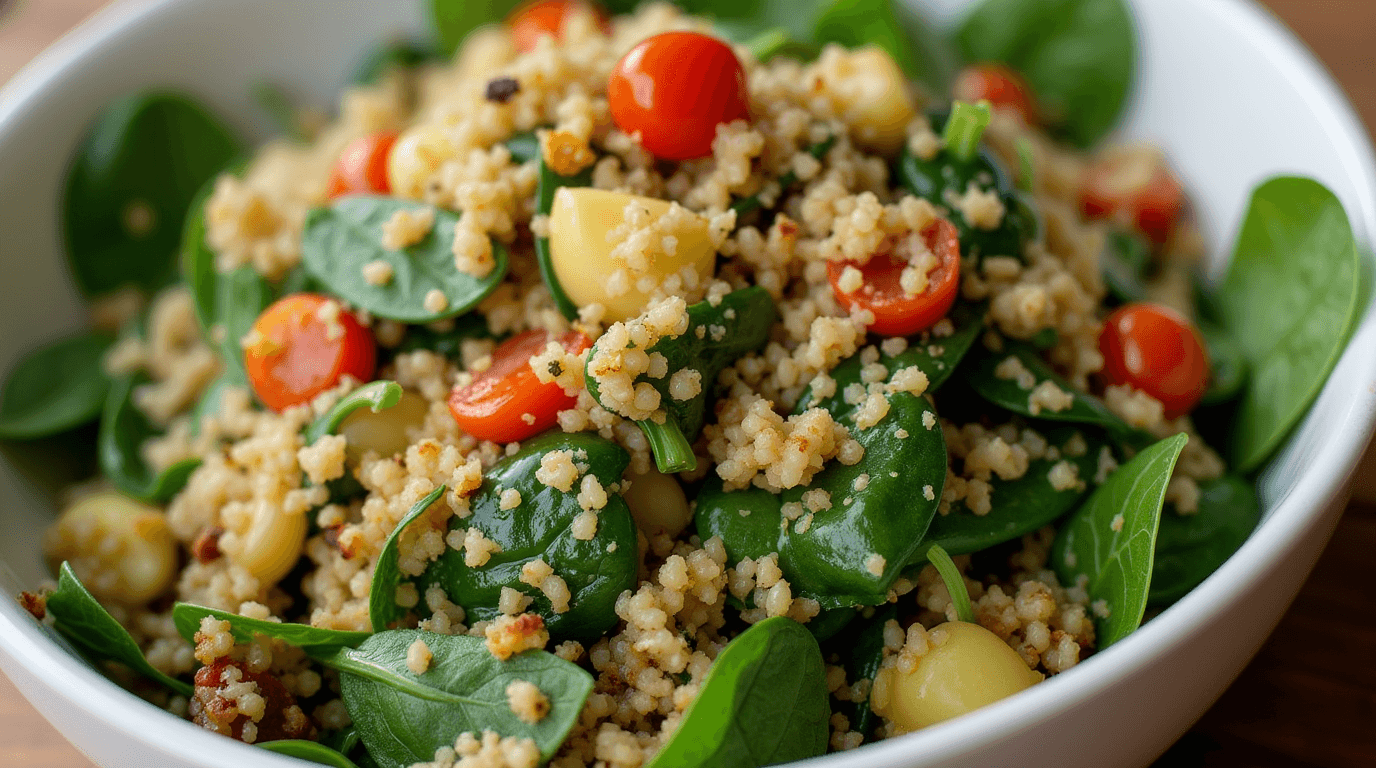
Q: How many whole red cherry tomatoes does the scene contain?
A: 2